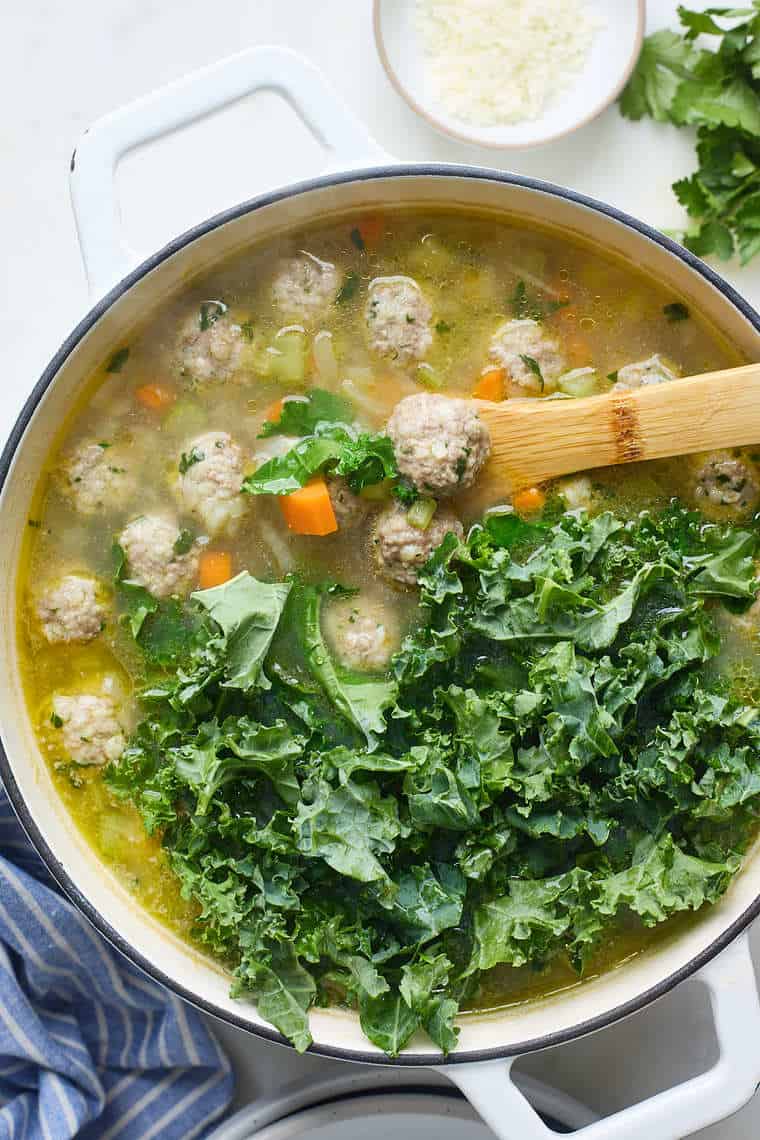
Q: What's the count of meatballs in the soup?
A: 15